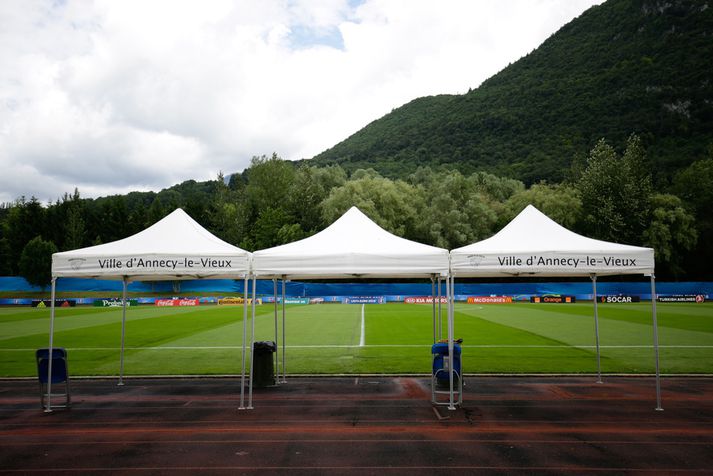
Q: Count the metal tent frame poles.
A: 12